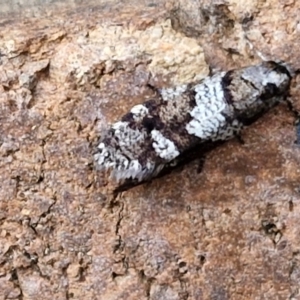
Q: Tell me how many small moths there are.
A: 1